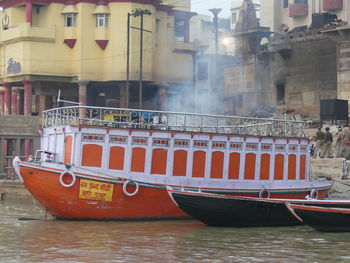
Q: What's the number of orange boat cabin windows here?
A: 14